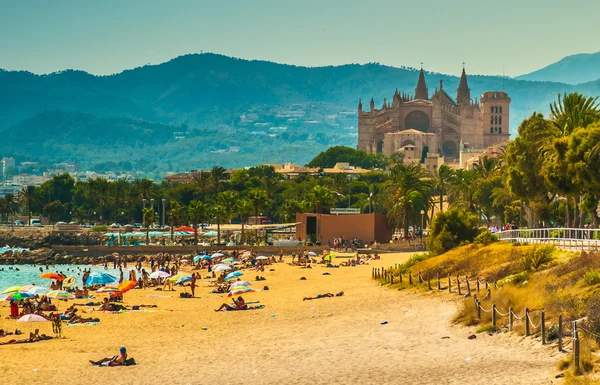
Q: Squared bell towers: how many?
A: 1